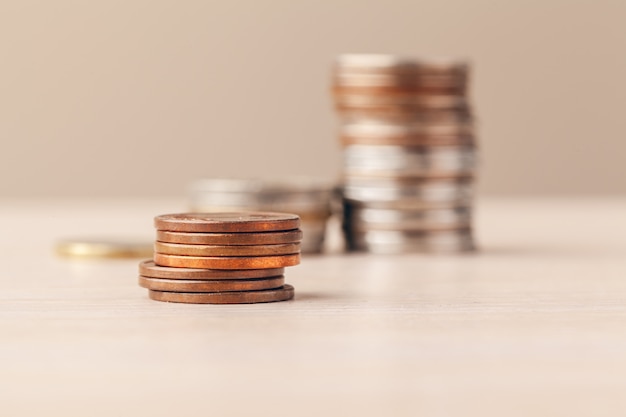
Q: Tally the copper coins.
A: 7